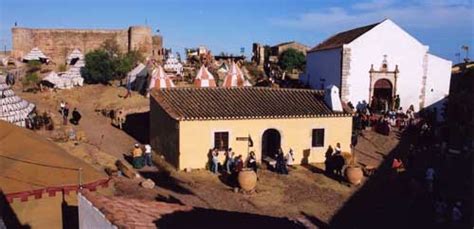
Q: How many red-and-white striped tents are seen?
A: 3